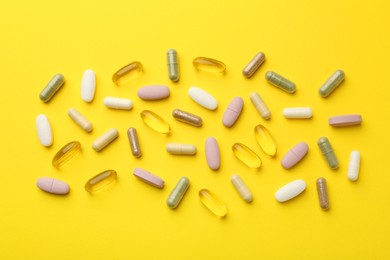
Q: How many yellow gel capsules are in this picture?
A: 8